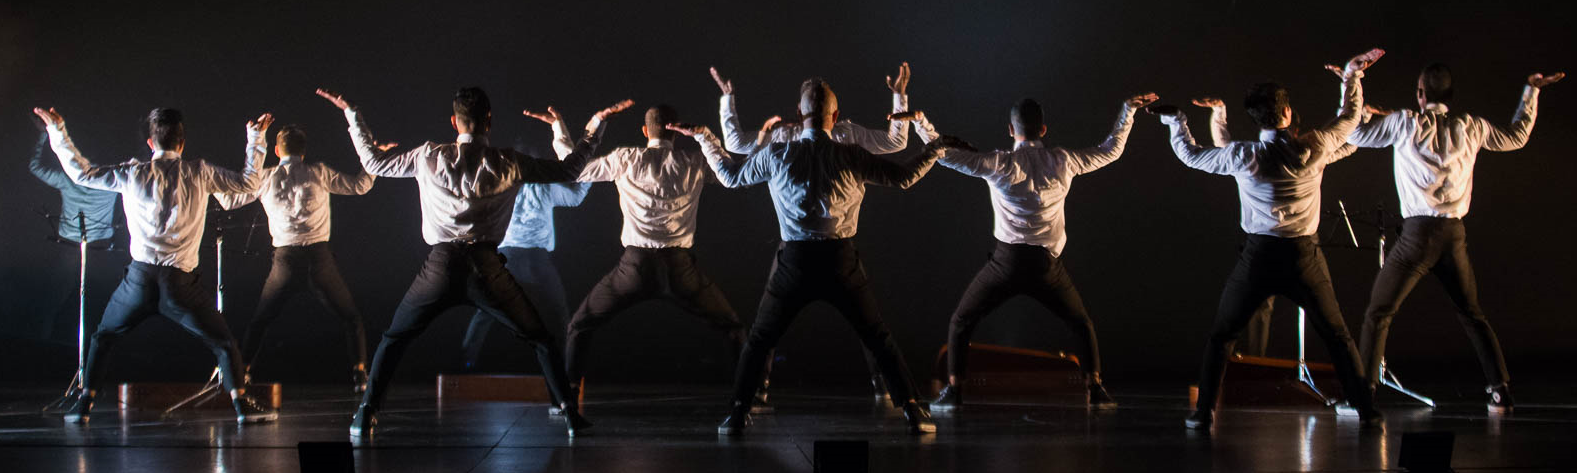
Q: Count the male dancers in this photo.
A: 12